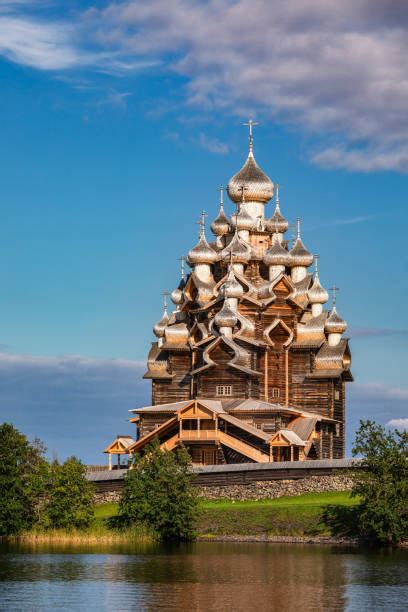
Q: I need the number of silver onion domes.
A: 14